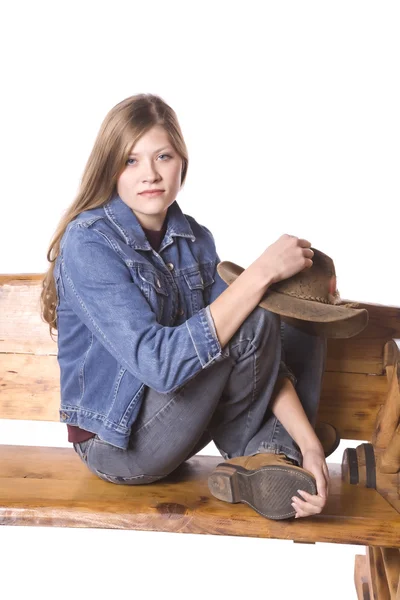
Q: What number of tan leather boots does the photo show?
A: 2